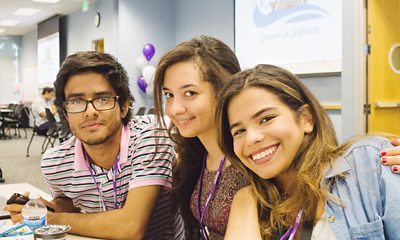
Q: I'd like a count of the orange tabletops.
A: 0